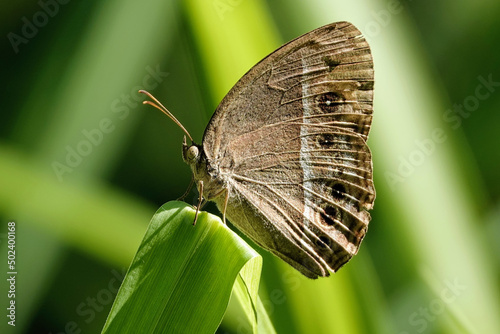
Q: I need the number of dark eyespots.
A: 5